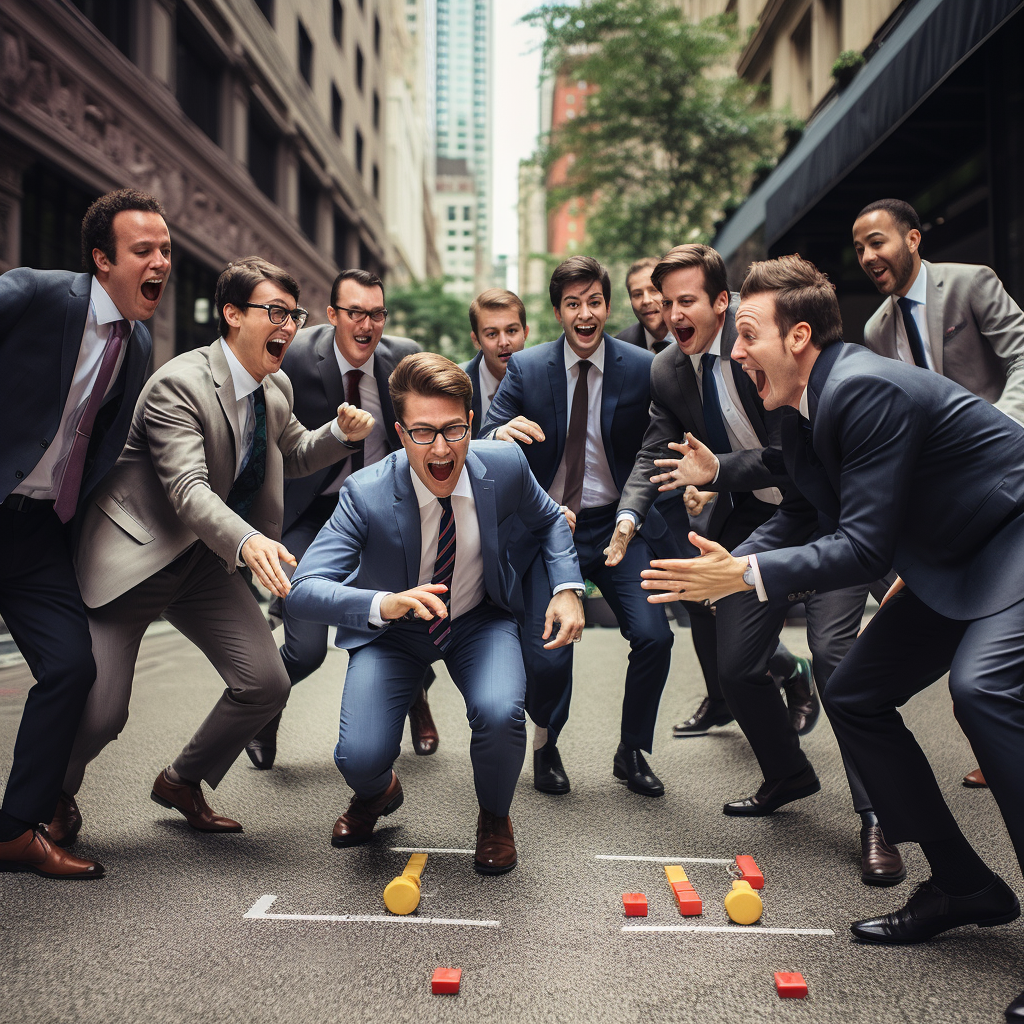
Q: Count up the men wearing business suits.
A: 10